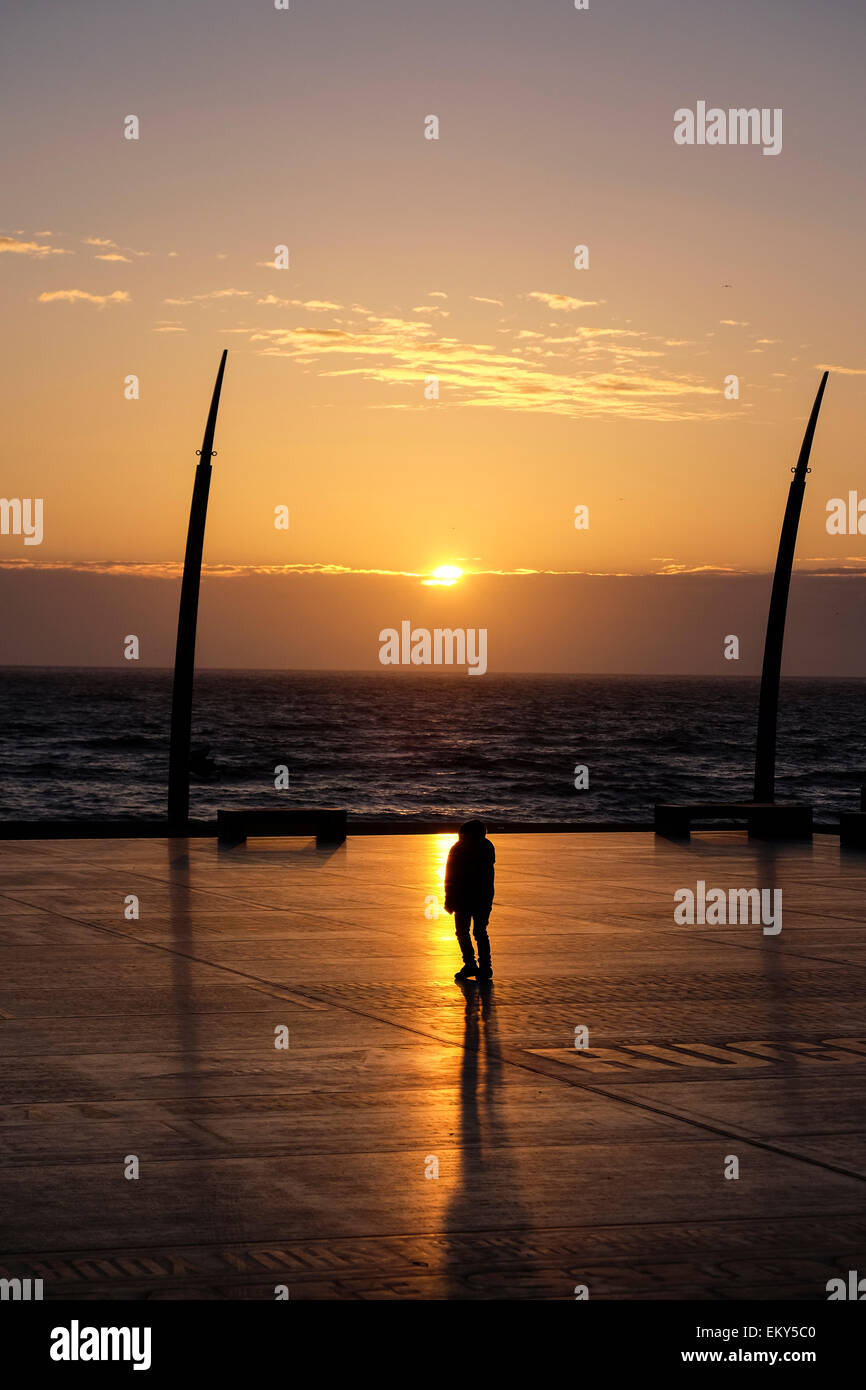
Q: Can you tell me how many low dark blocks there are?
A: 3